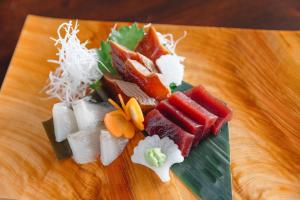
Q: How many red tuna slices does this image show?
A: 4